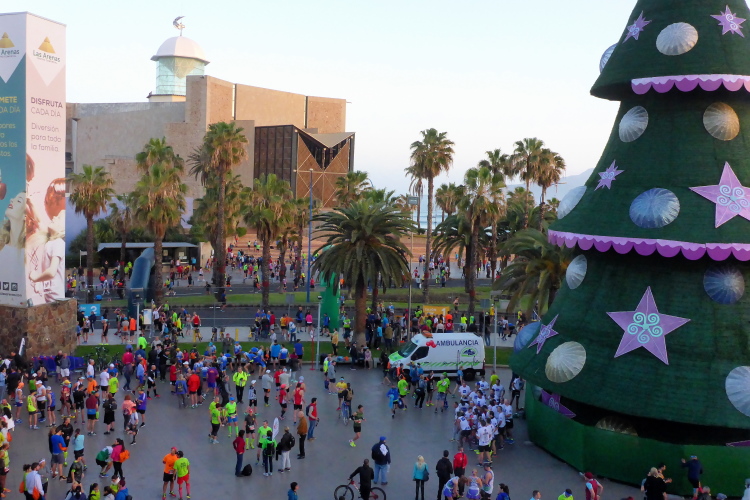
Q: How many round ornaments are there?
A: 12